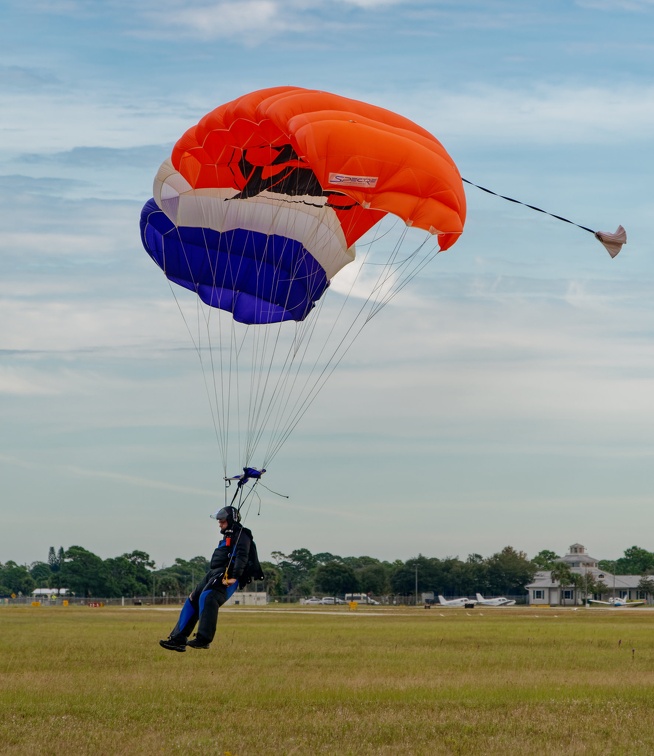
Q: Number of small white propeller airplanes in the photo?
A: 3